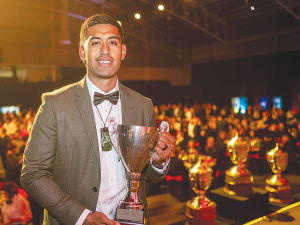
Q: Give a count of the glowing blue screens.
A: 3